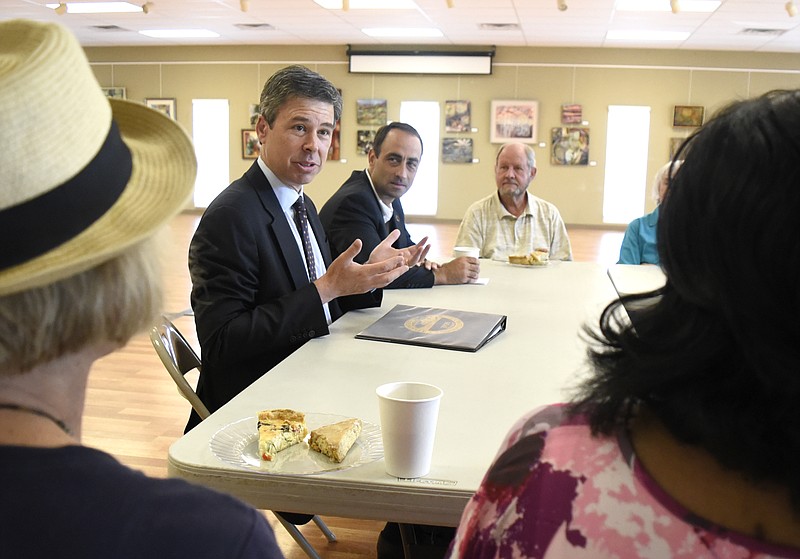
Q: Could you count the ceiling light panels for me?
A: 6